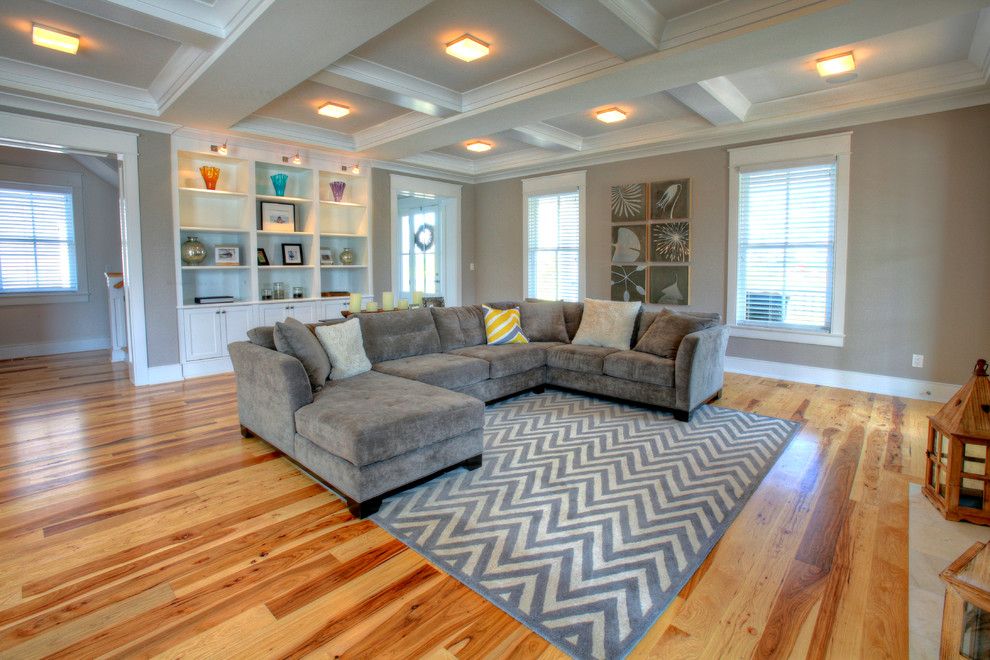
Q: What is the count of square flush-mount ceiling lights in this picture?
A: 6